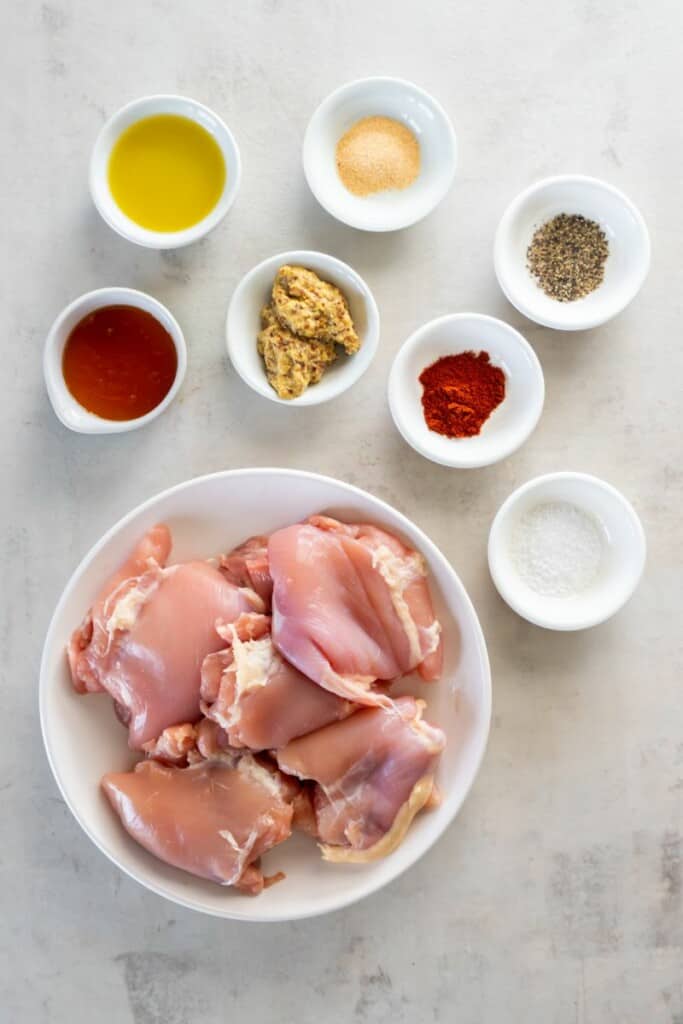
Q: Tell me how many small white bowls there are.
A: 7